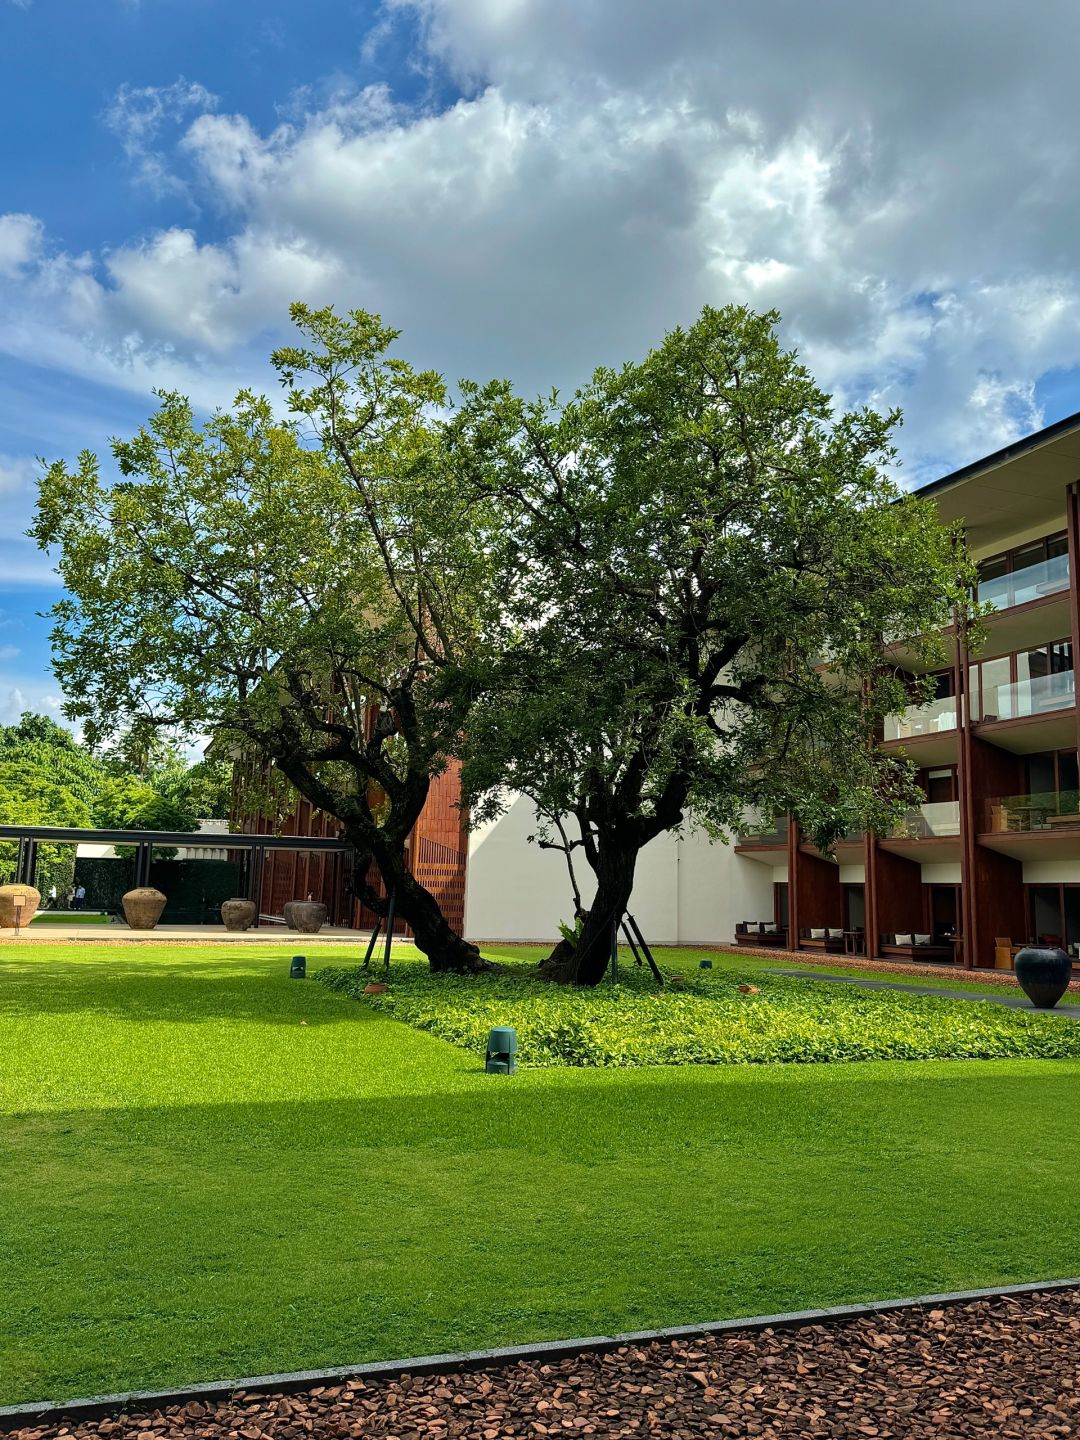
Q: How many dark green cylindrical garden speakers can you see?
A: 3